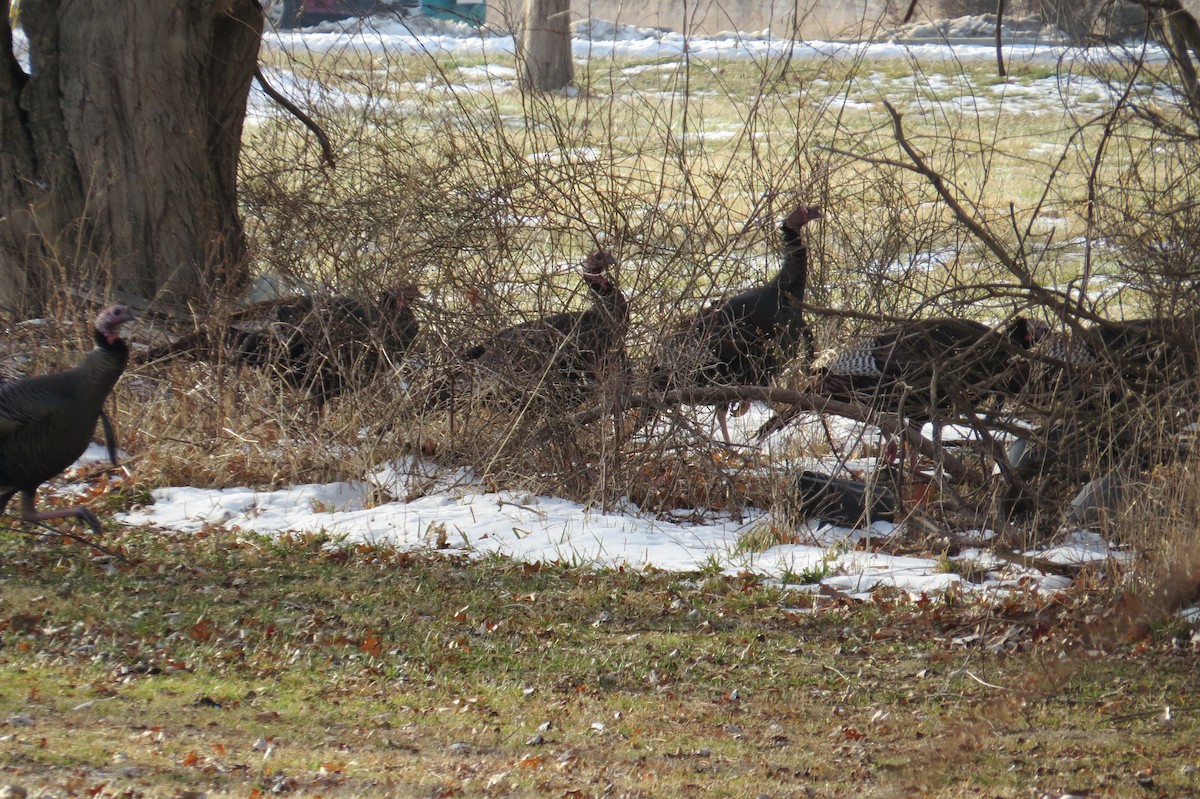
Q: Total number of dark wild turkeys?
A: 6